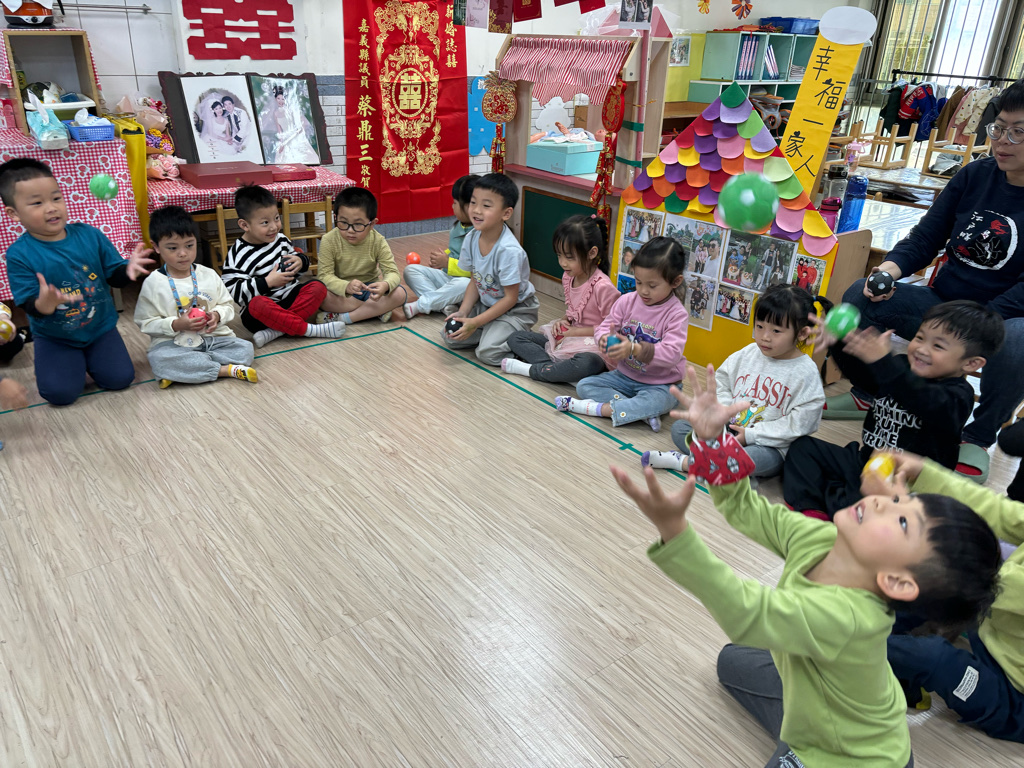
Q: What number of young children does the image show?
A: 12